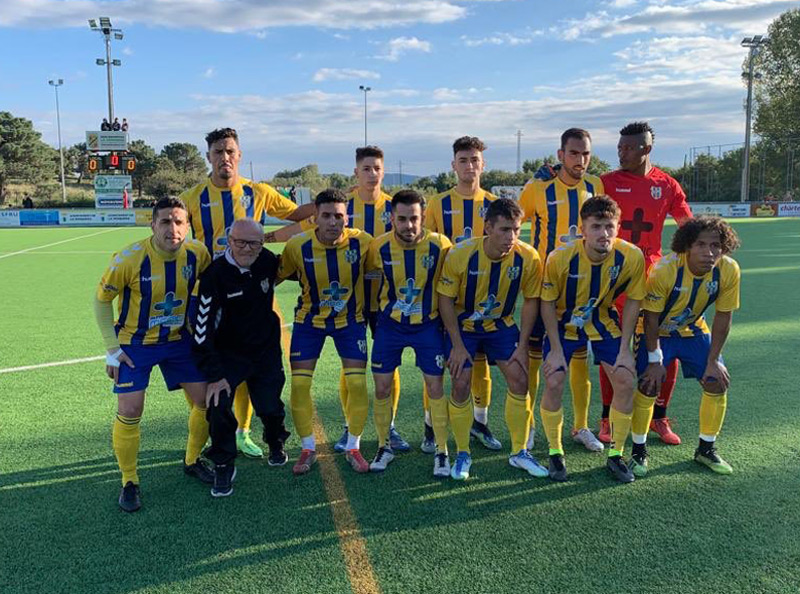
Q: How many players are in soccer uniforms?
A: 11